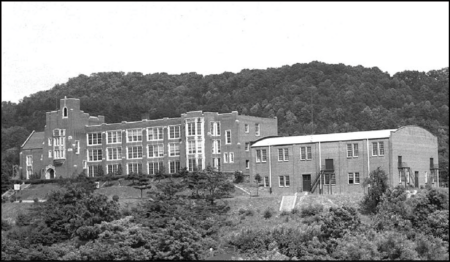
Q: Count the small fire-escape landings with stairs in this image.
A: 3